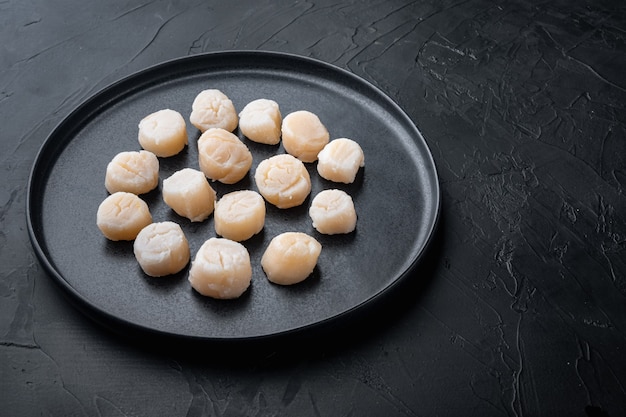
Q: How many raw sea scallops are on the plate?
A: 15